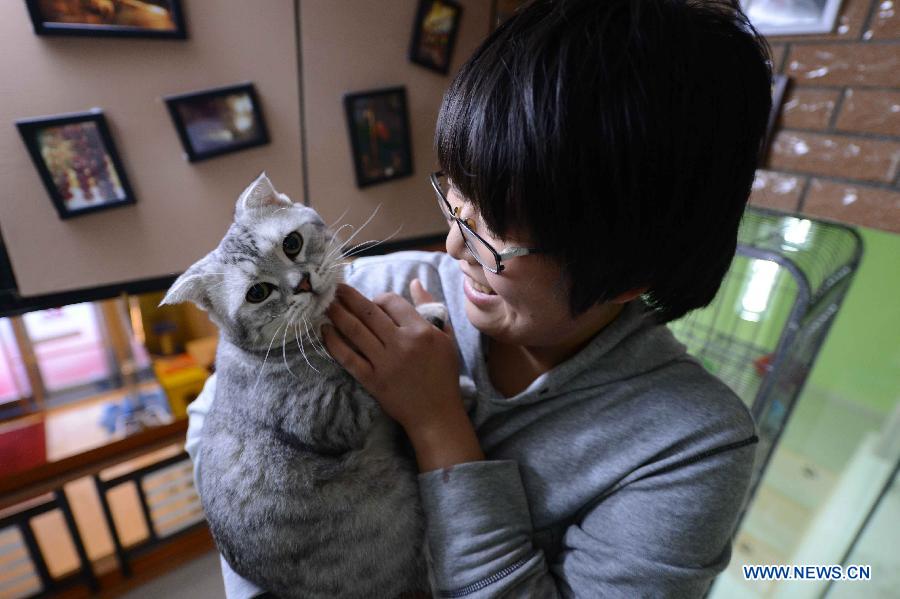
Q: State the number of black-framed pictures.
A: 5